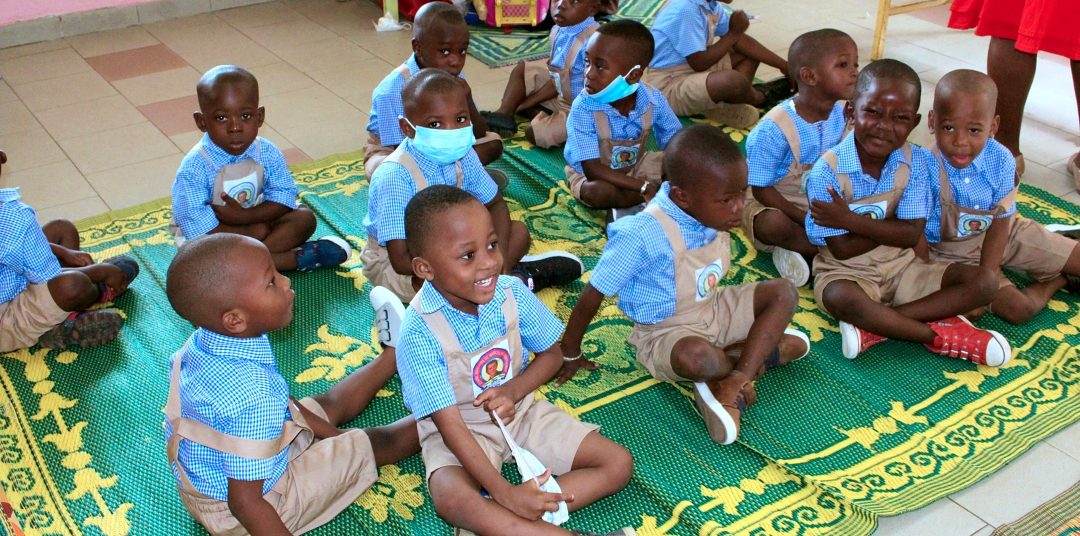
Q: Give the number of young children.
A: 13